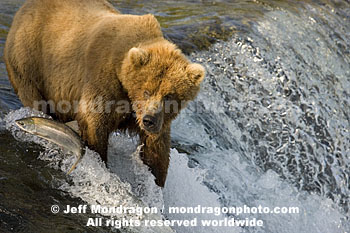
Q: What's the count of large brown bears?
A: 1